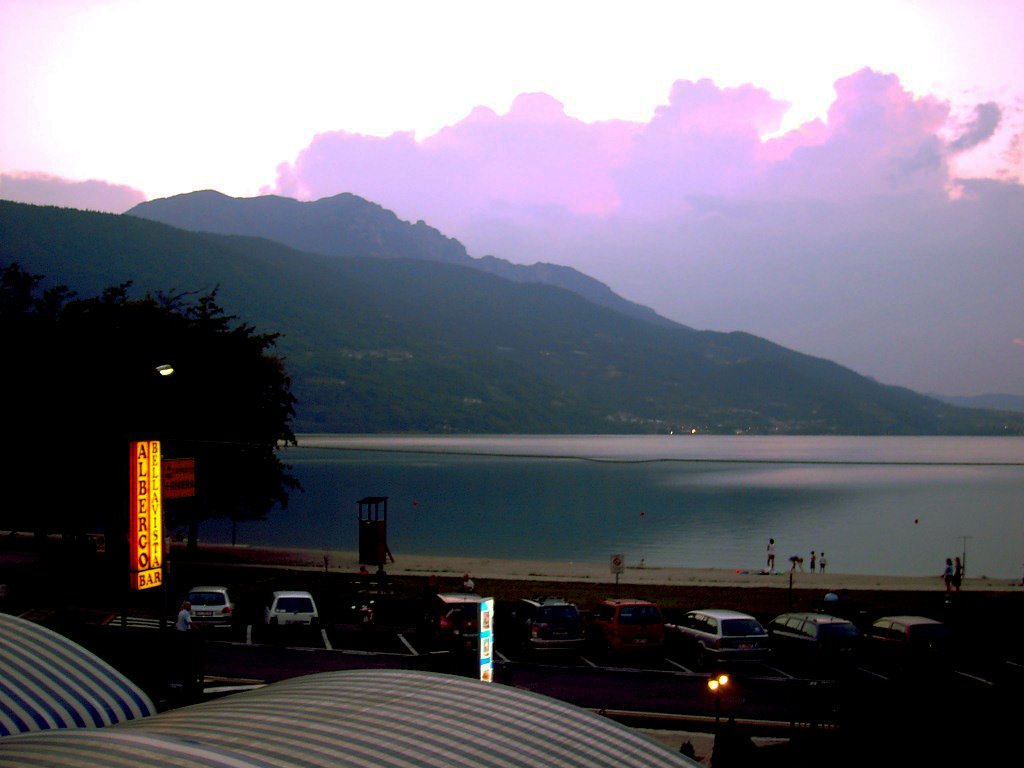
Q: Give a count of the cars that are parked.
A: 8